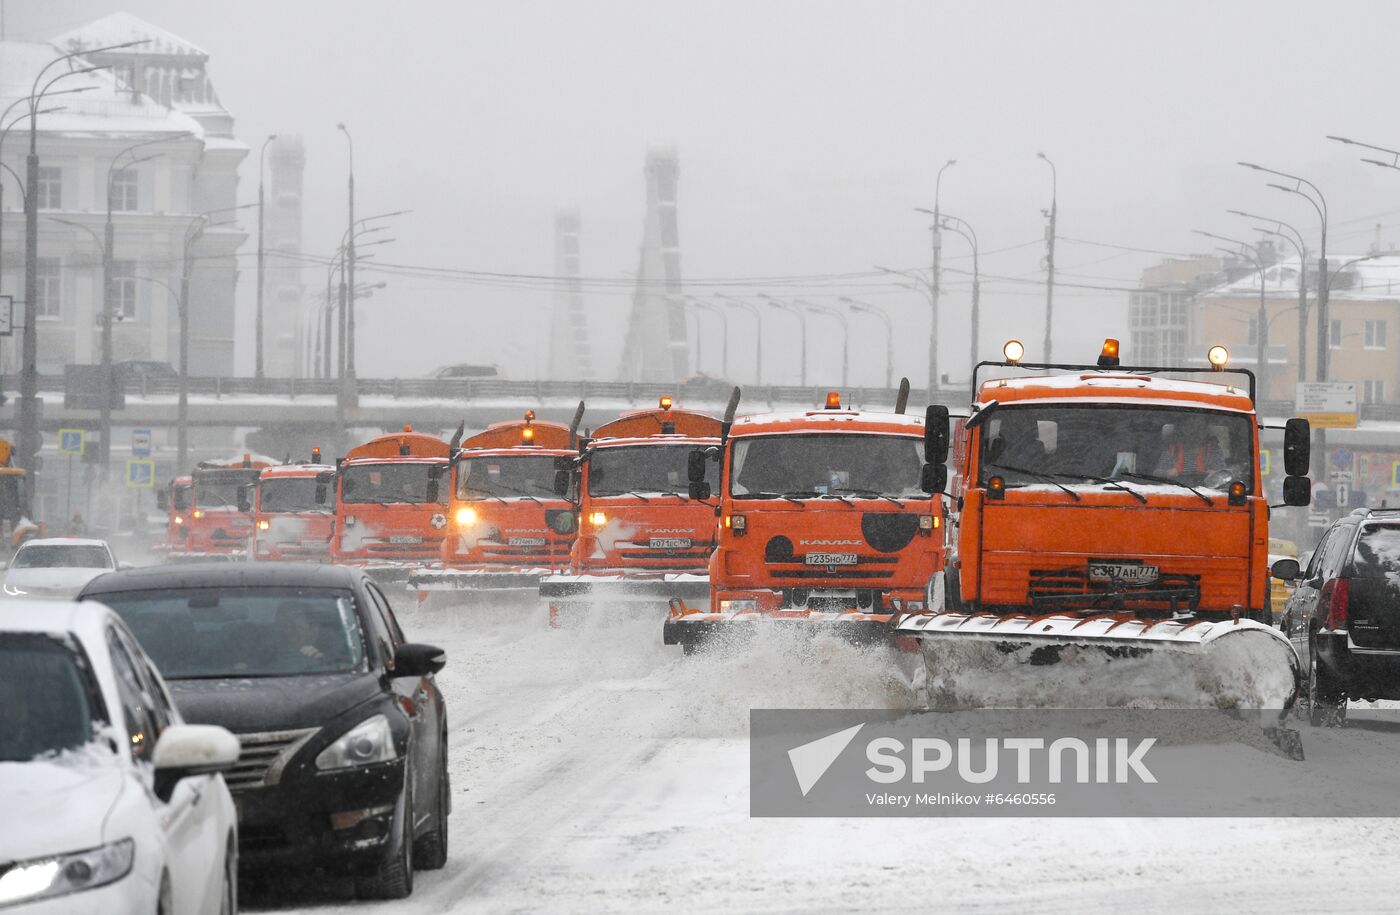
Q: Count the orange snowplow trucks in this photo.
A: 8